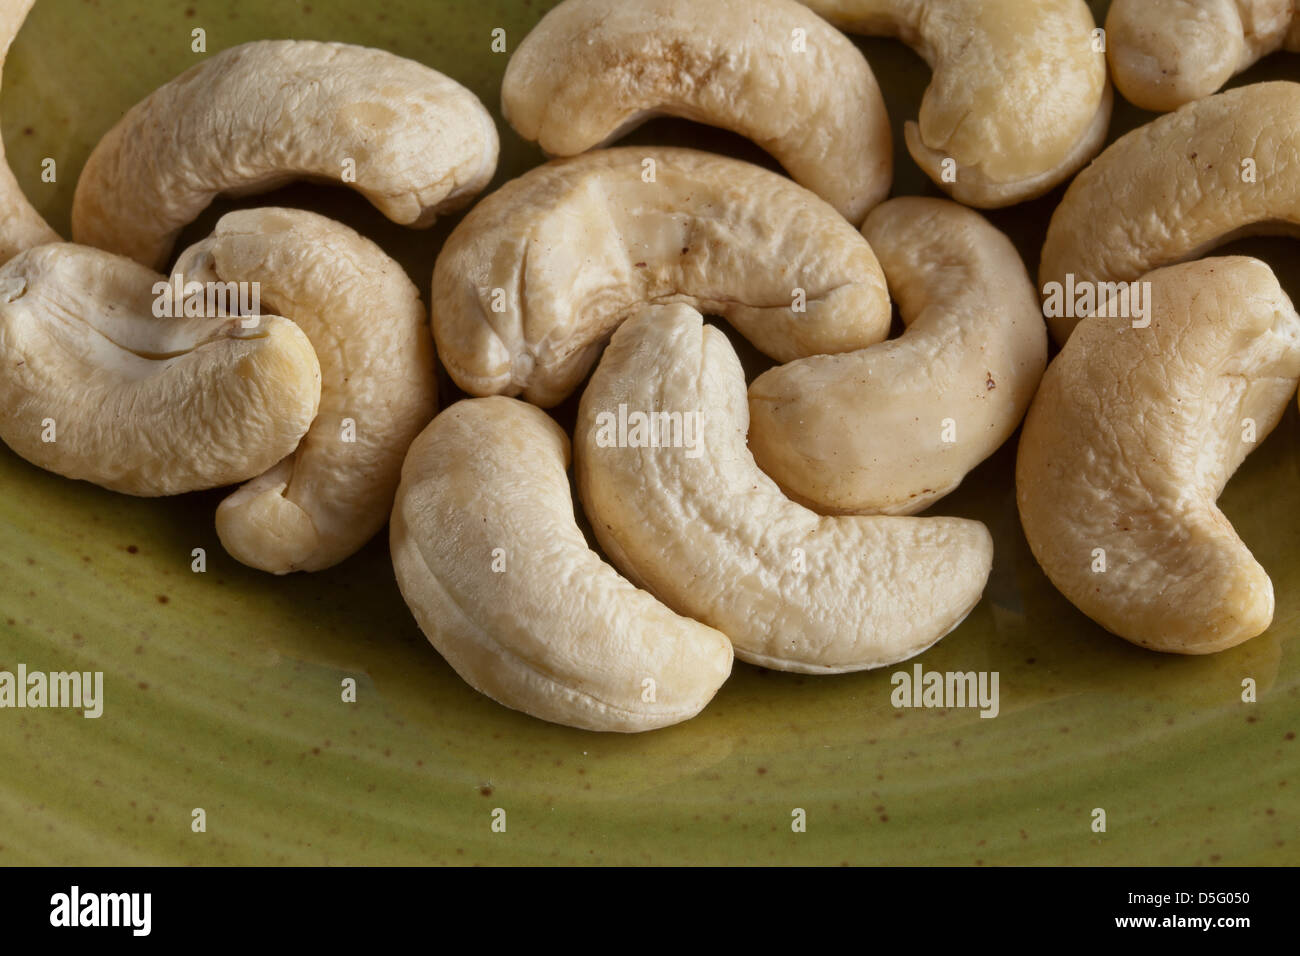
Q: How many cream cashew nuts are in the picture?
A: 13